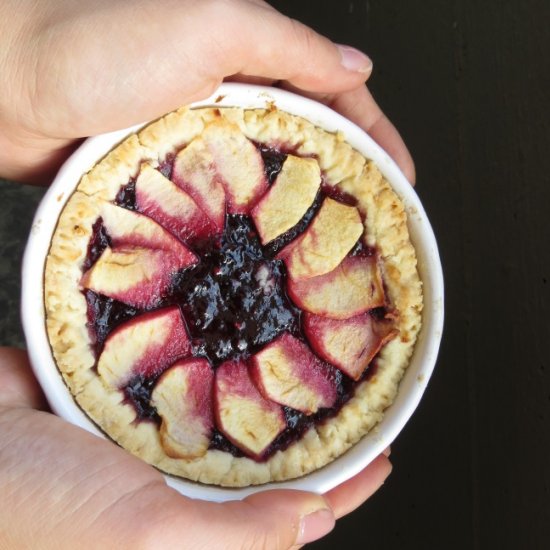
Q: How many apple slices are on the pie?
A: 13